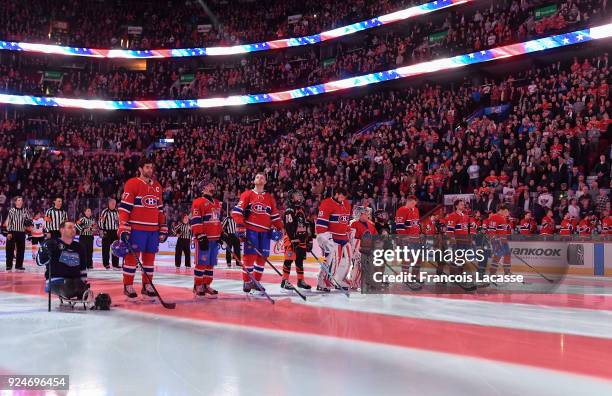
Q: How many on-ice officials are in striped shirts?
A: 6